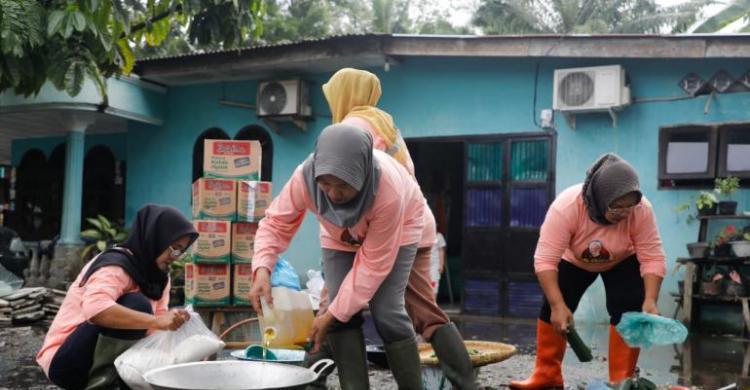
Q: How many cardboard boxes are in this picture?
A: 7